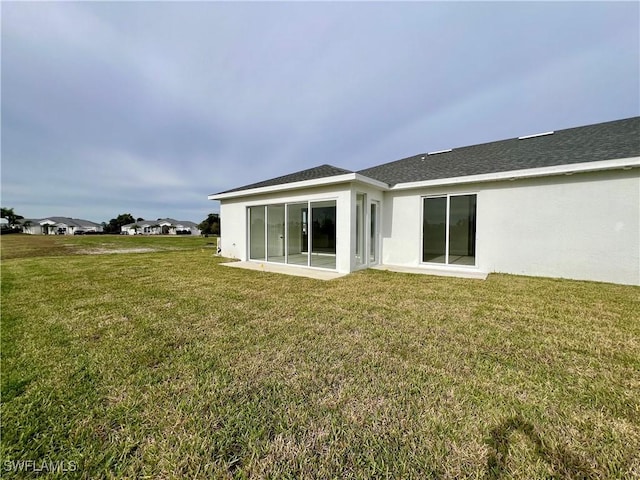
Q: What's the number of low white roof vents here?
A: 2